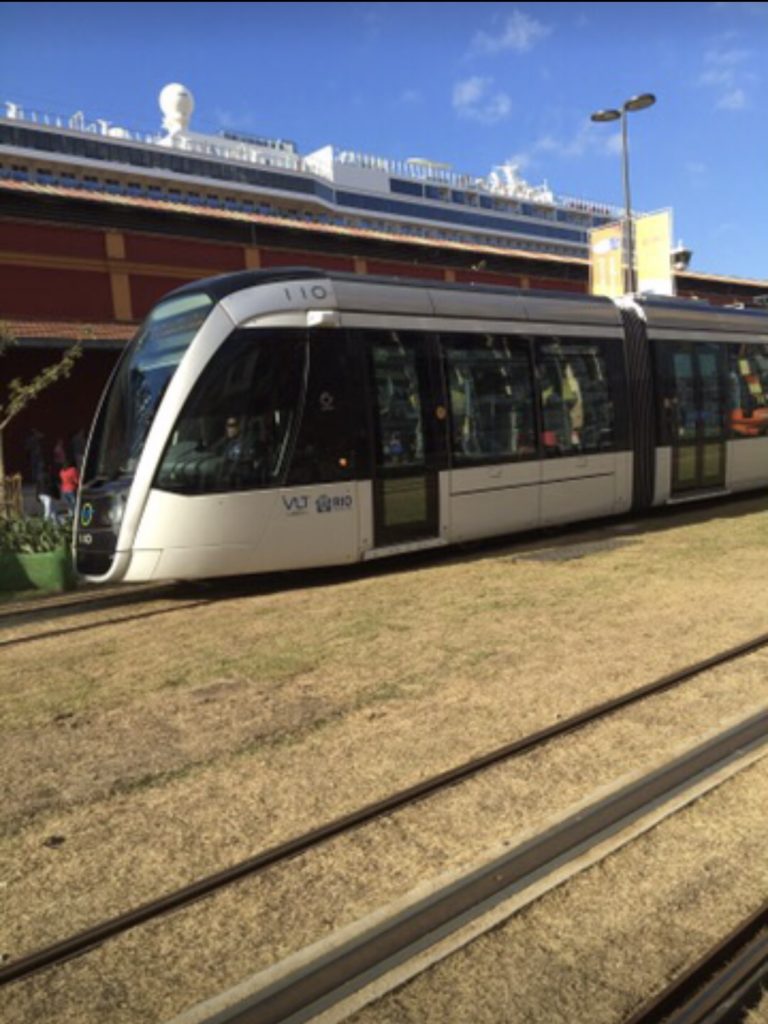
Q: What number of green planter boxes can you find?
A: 1